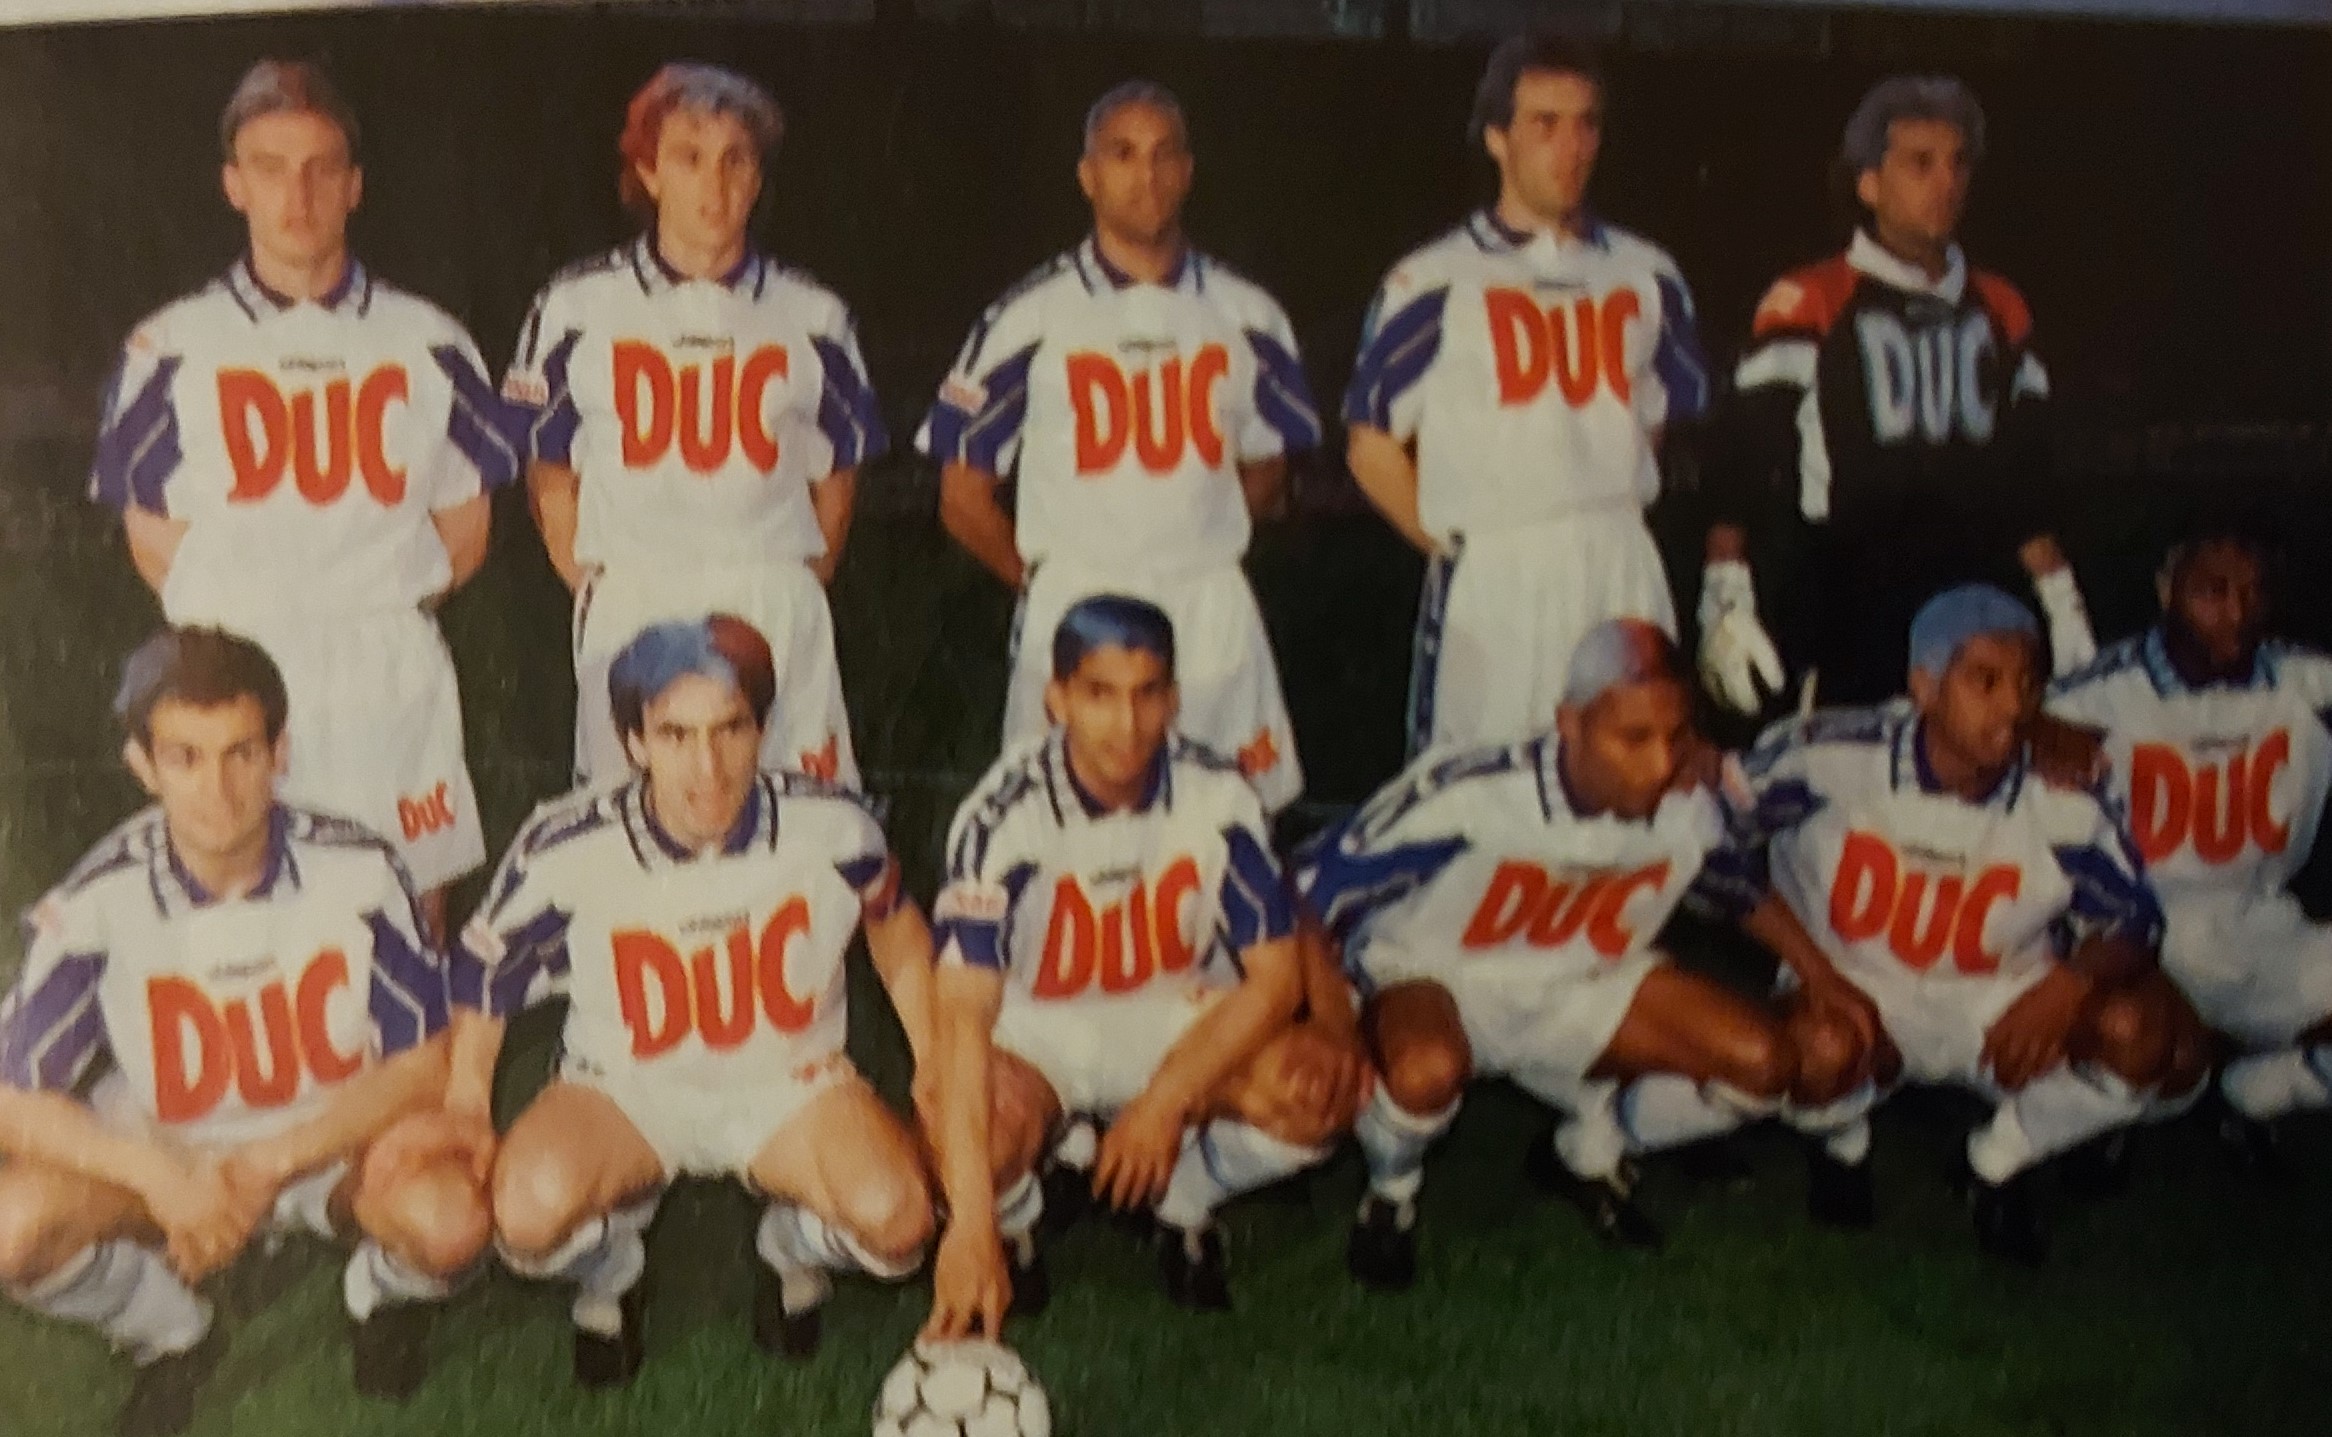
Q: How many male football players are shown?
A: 11